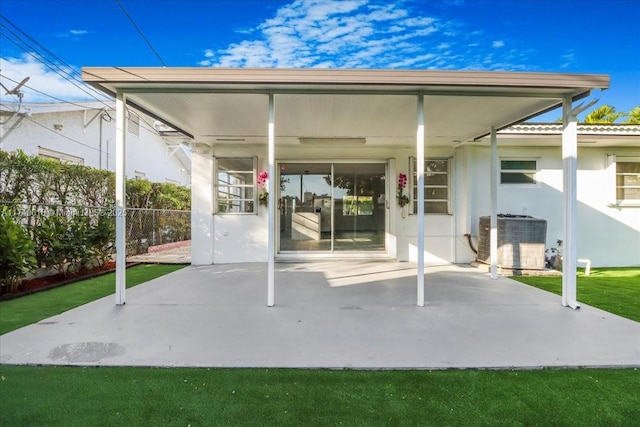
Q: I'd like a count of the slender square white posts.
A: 5